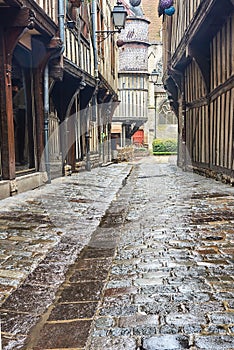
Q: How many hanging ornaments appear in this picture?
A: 3